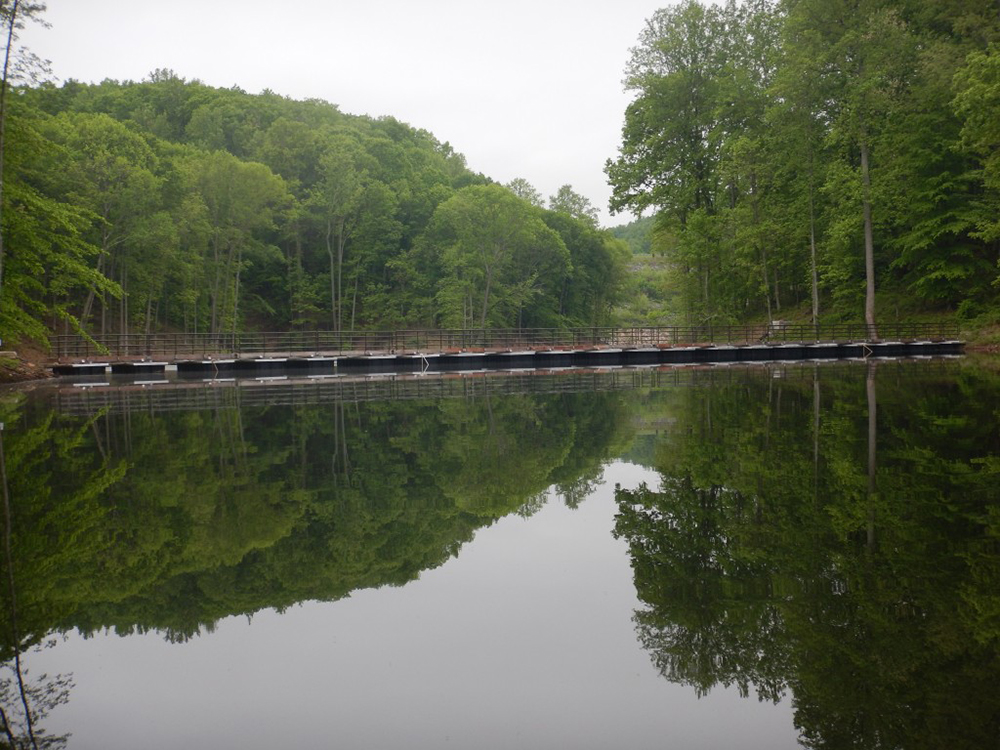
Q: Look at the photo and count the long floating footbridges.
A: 1